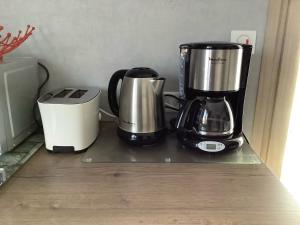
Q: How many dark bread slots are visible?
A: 2